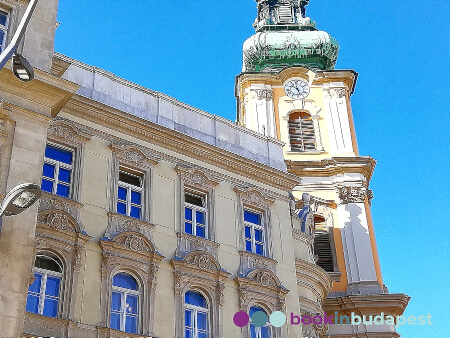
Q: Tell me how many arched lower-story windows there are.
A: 4